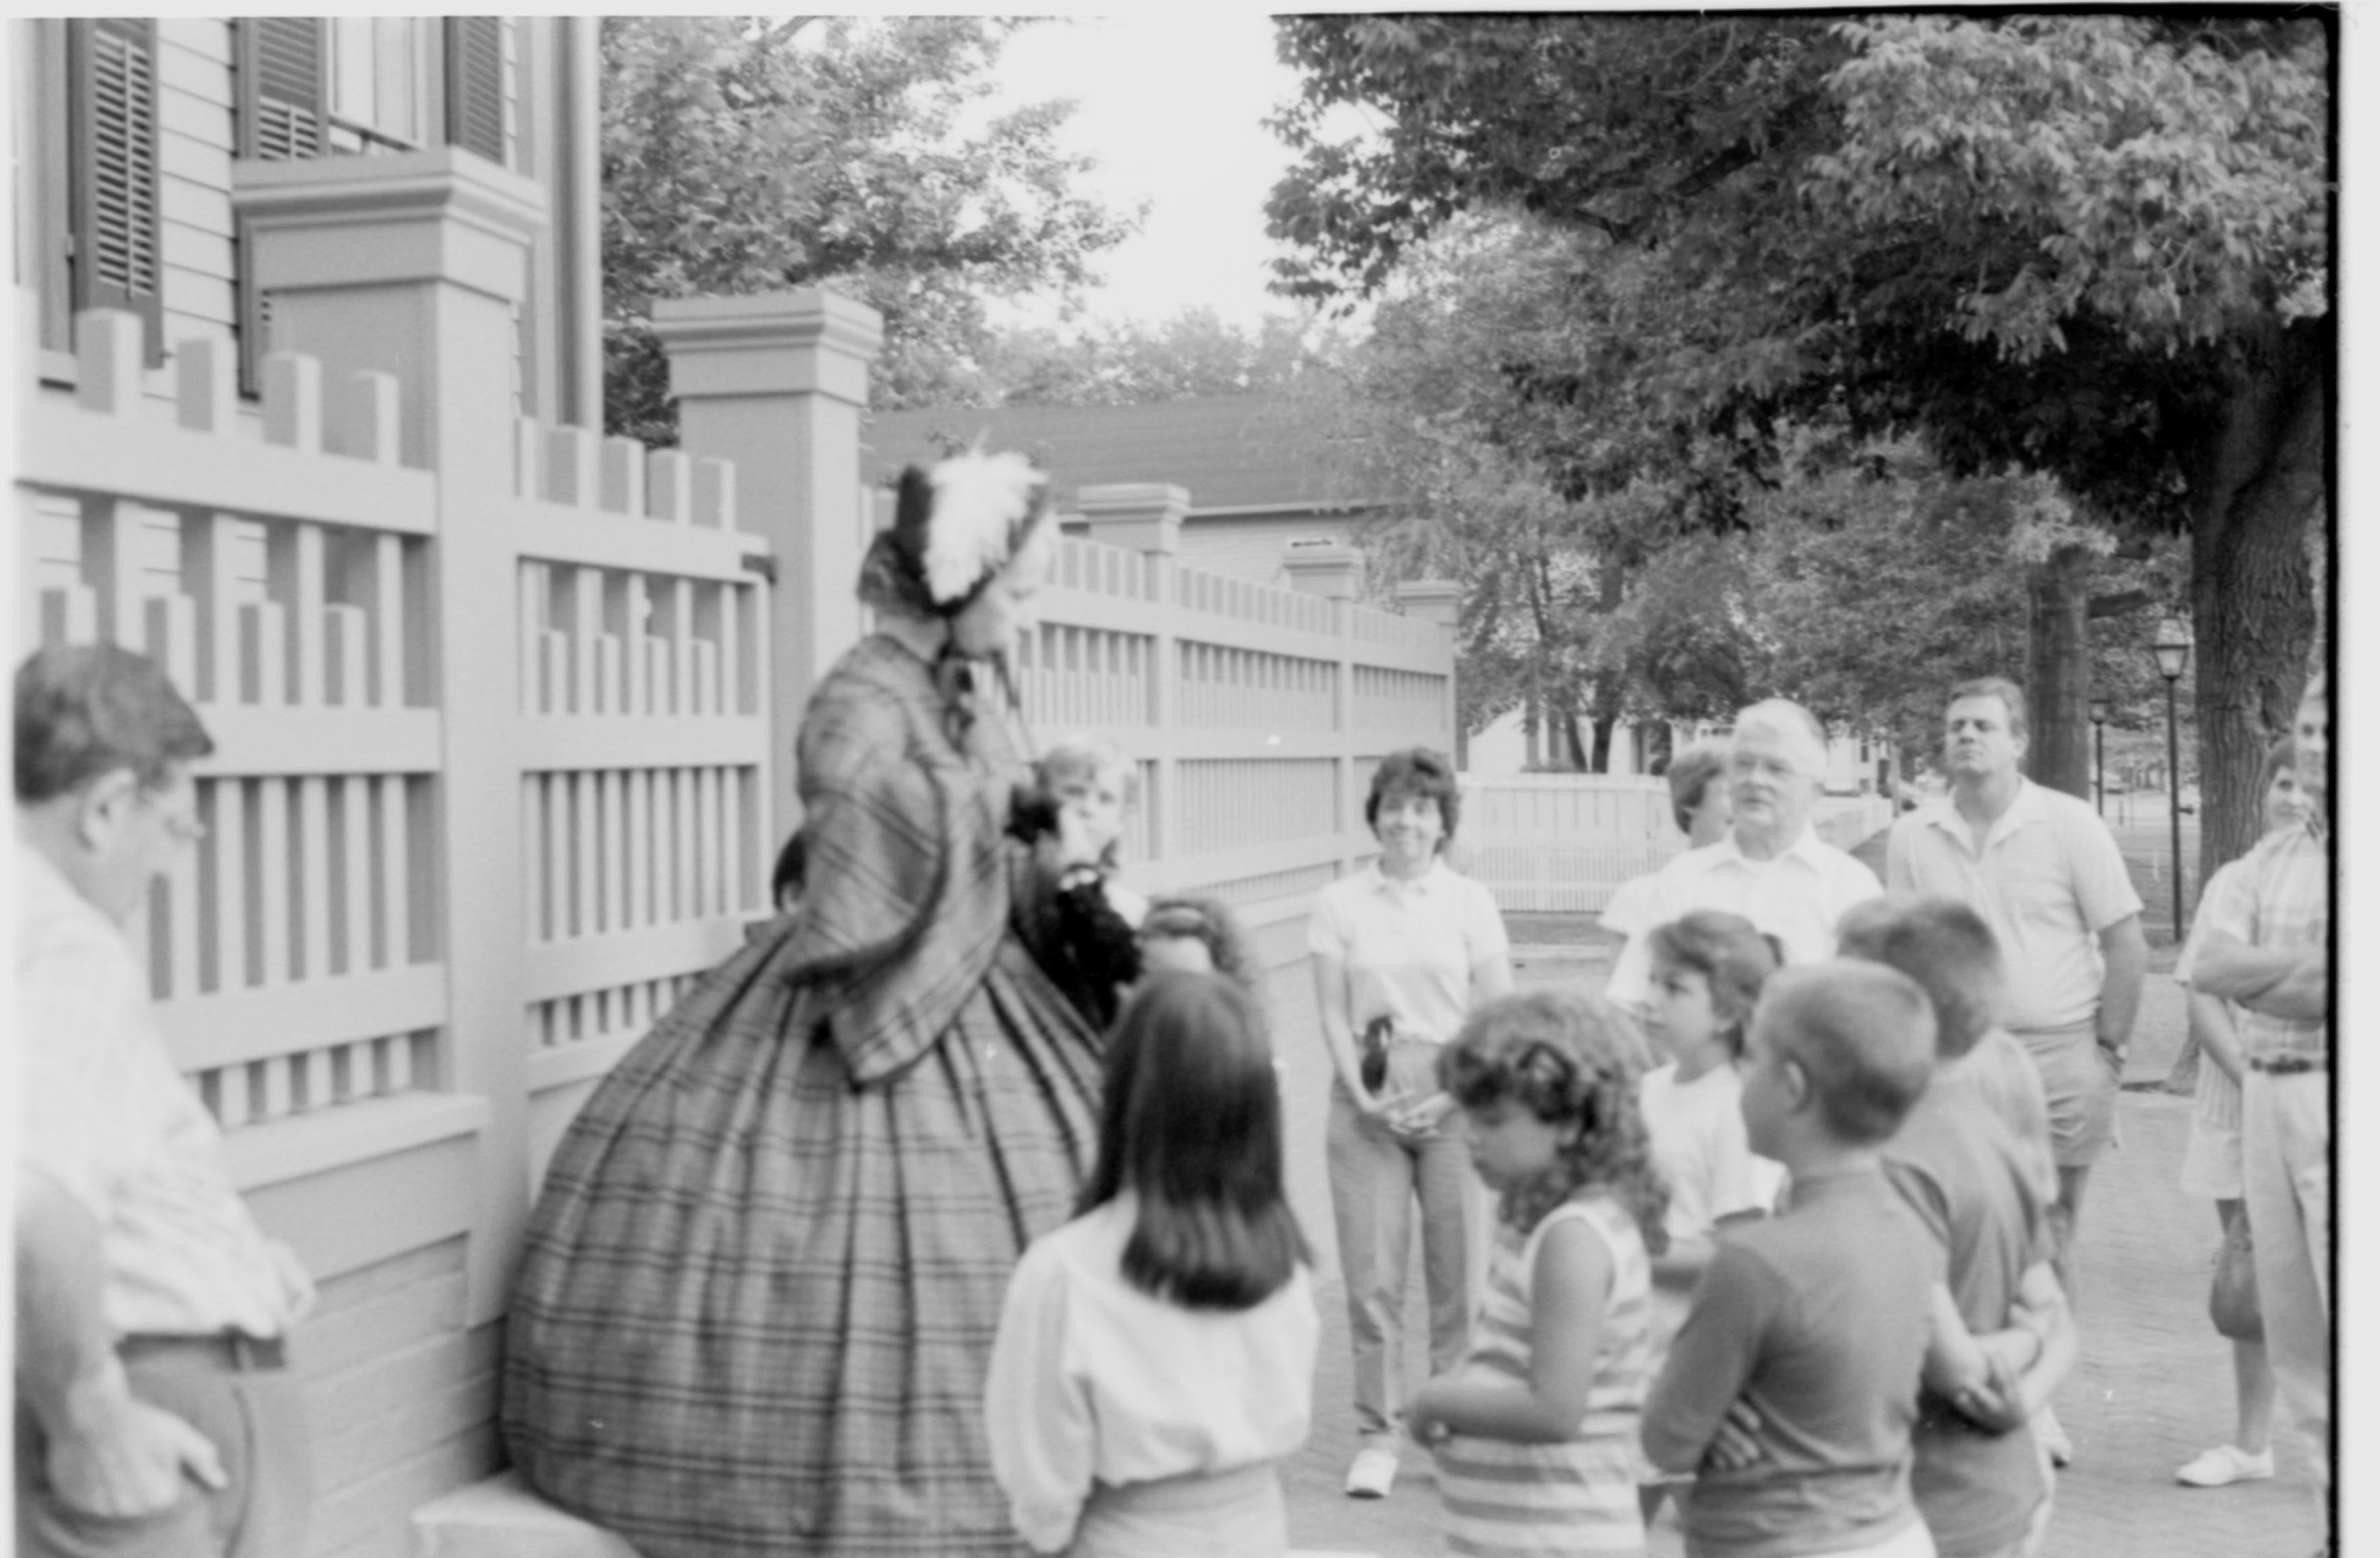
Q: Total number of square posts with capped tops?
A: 5